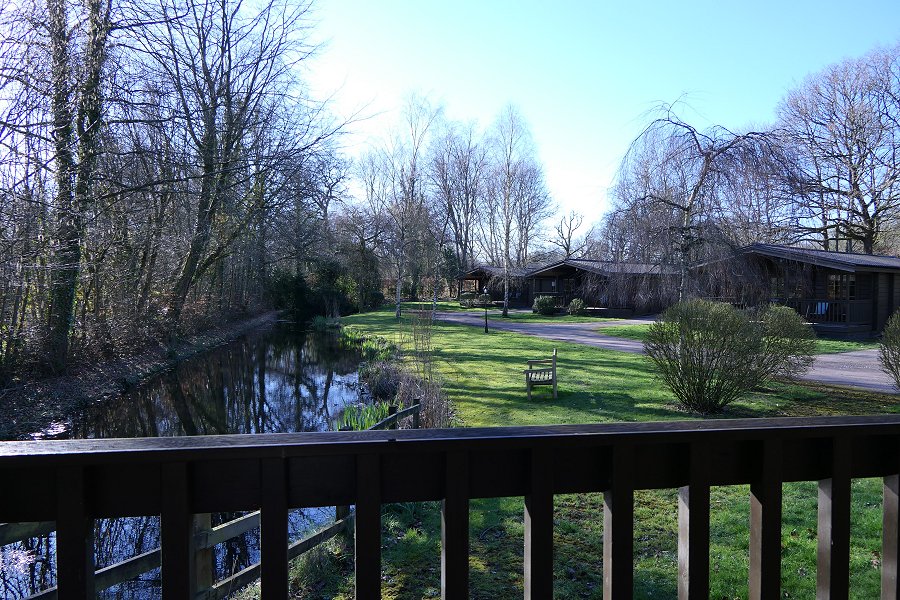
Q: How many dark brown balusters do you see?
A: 11